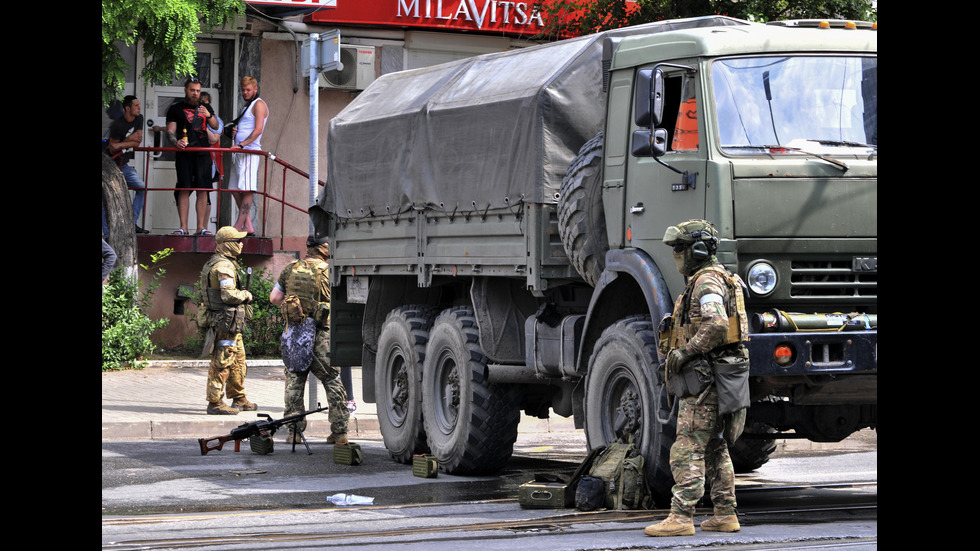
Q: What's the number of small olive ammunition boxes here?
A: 3